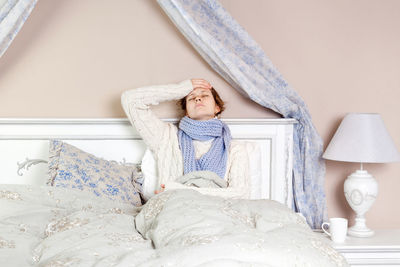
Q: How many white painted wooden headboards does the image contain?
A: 1